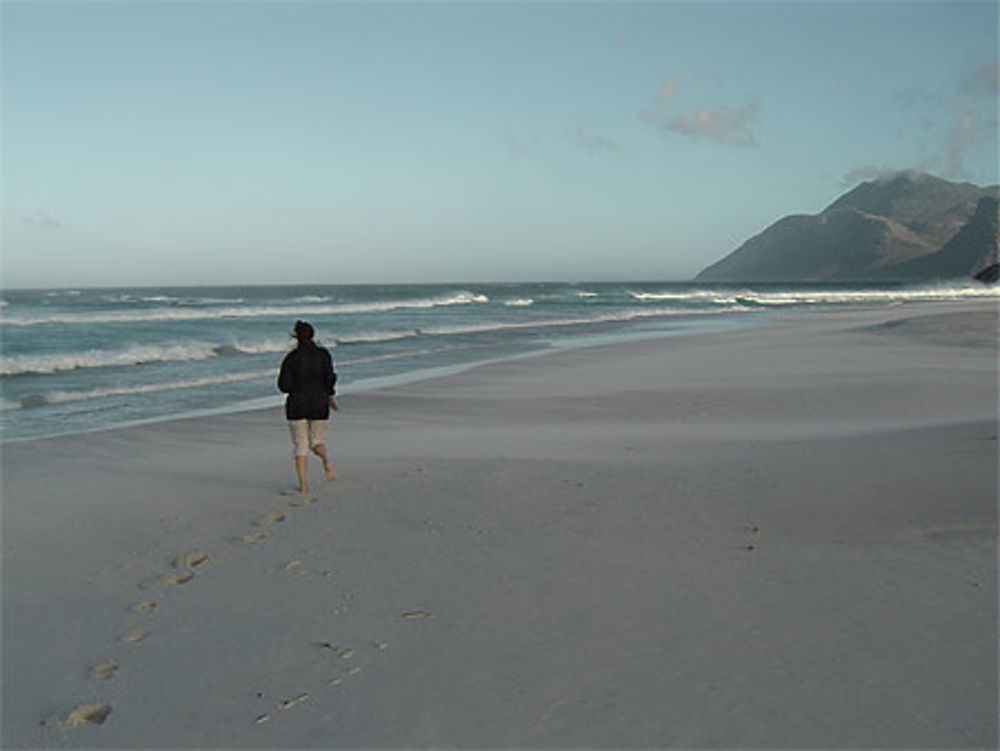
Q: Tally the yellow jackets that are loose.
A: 0